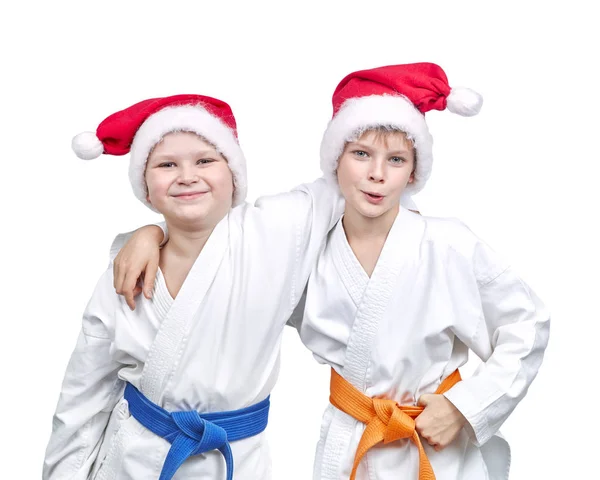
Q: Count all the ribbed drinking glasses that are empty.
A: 0